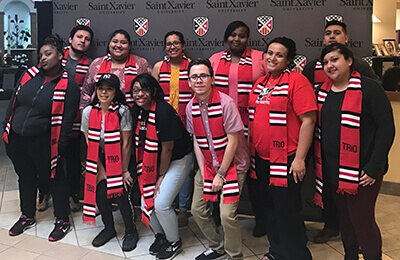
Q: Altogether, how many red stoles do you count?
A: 11